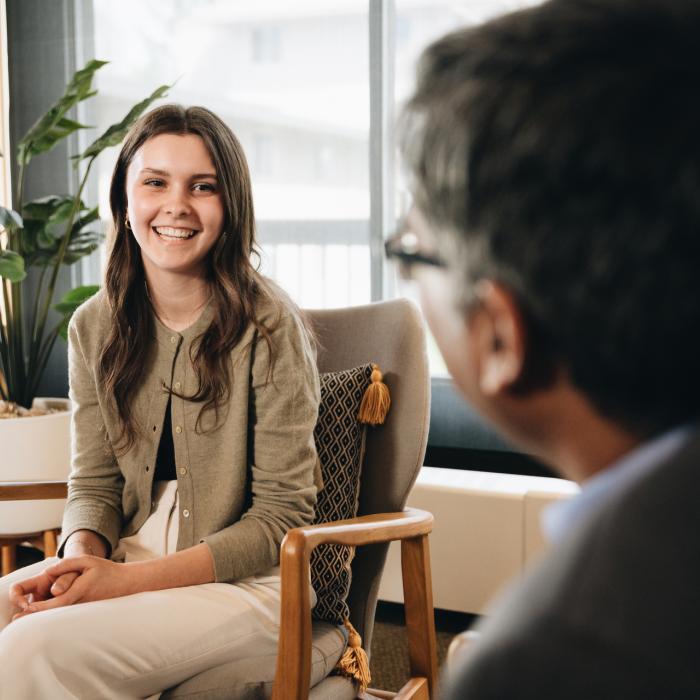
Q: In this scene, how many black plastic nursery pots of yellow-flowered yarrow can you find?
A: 0